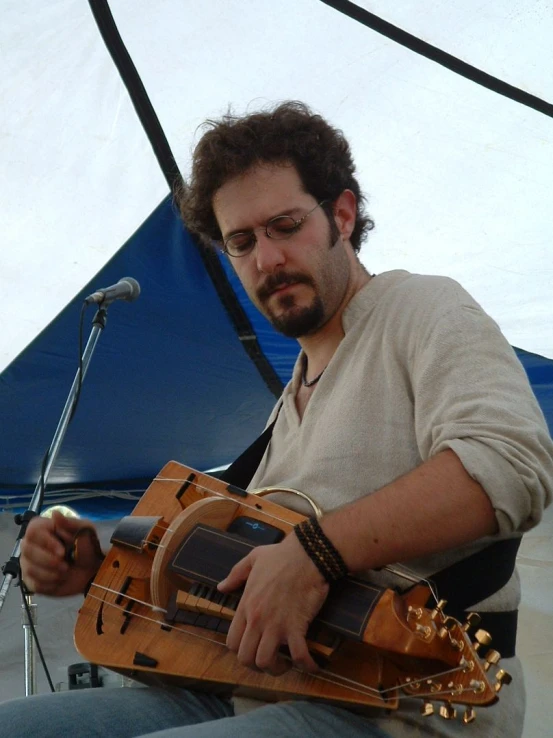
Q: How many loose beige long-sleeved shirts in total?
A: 1